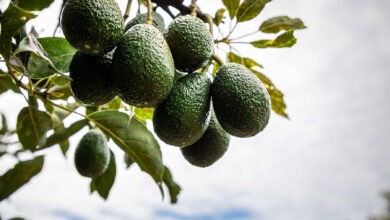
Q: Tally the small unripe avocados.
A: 1